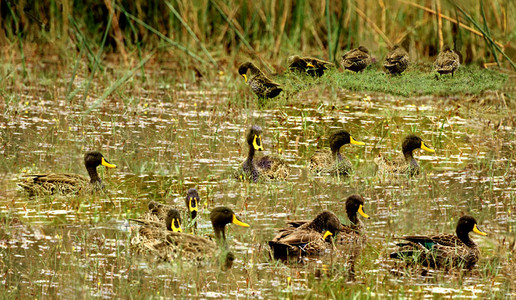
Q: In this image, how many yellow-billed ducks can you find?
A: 15